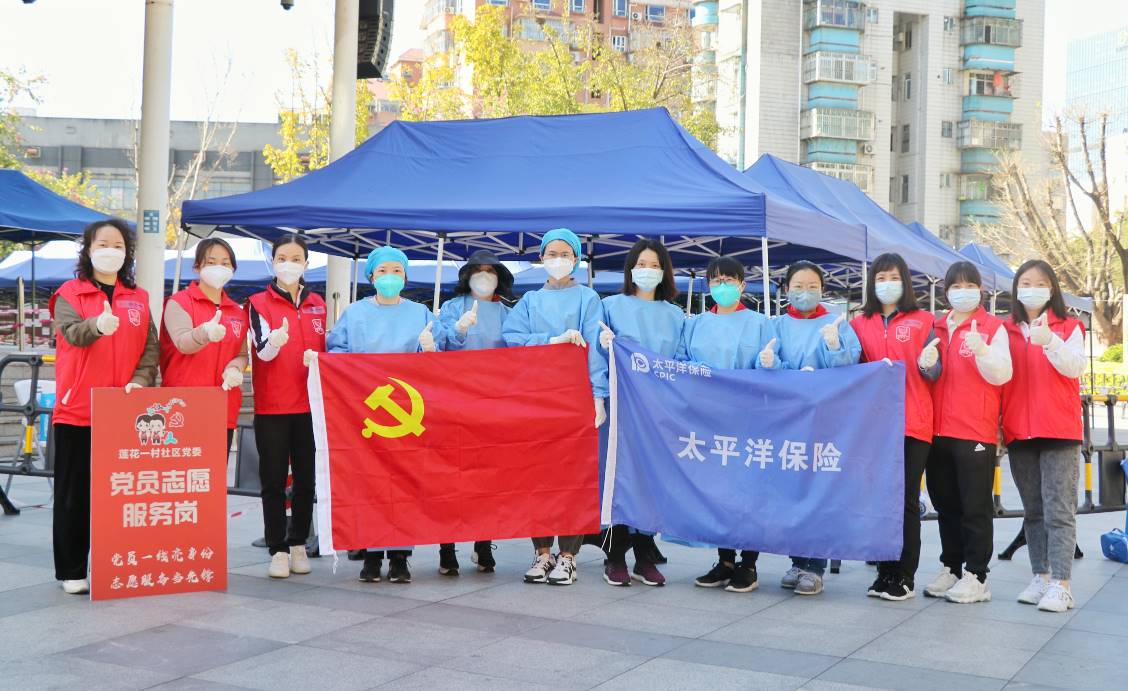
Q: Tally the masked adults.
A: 12